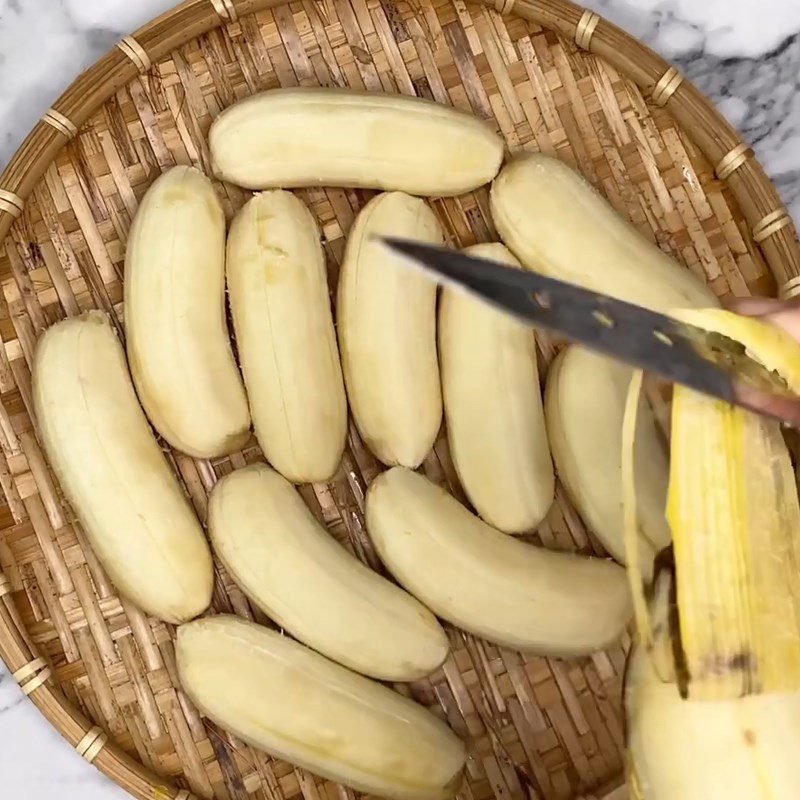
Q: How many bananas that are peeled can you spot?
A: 11